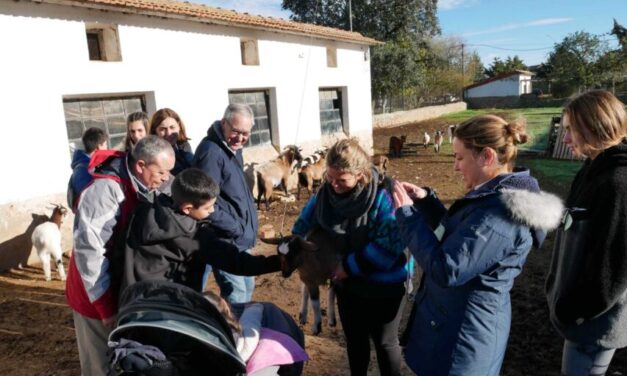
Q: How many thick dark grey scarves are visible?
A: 1